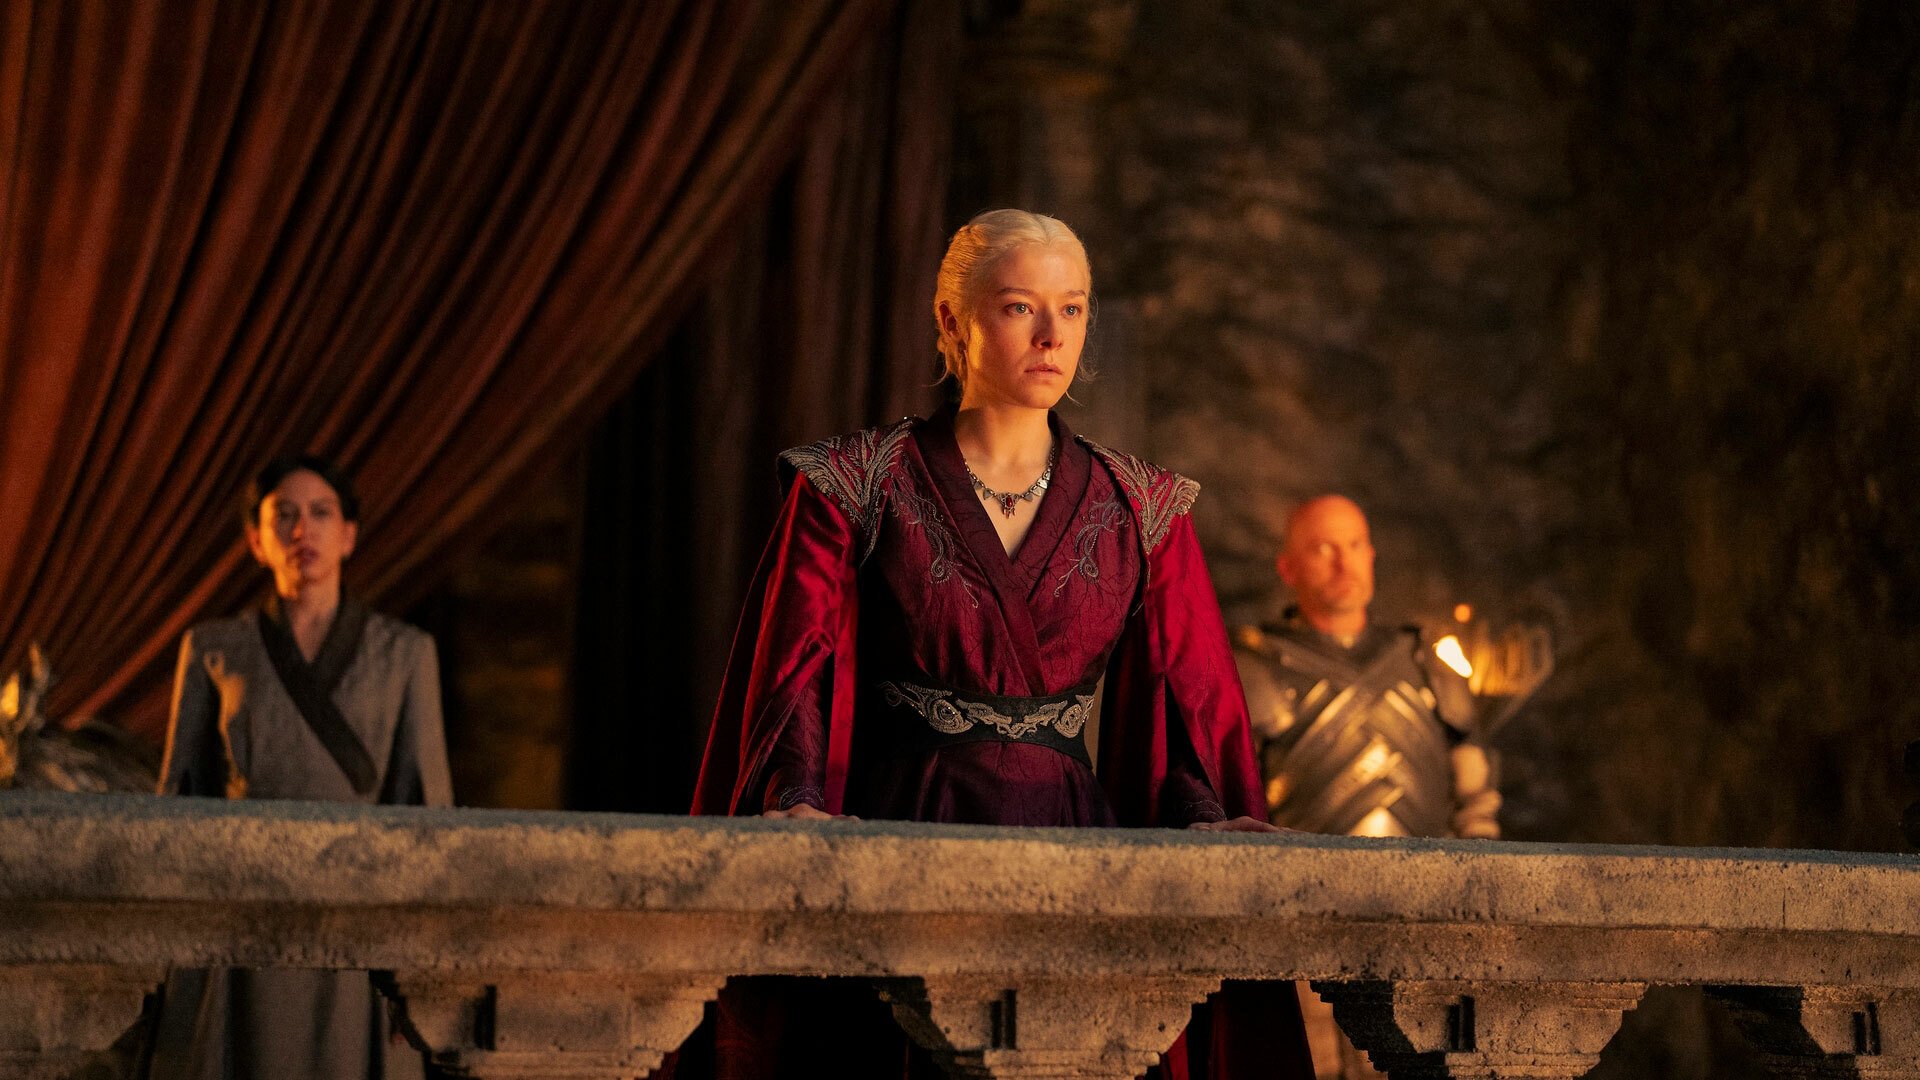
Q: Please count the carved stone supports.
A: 5